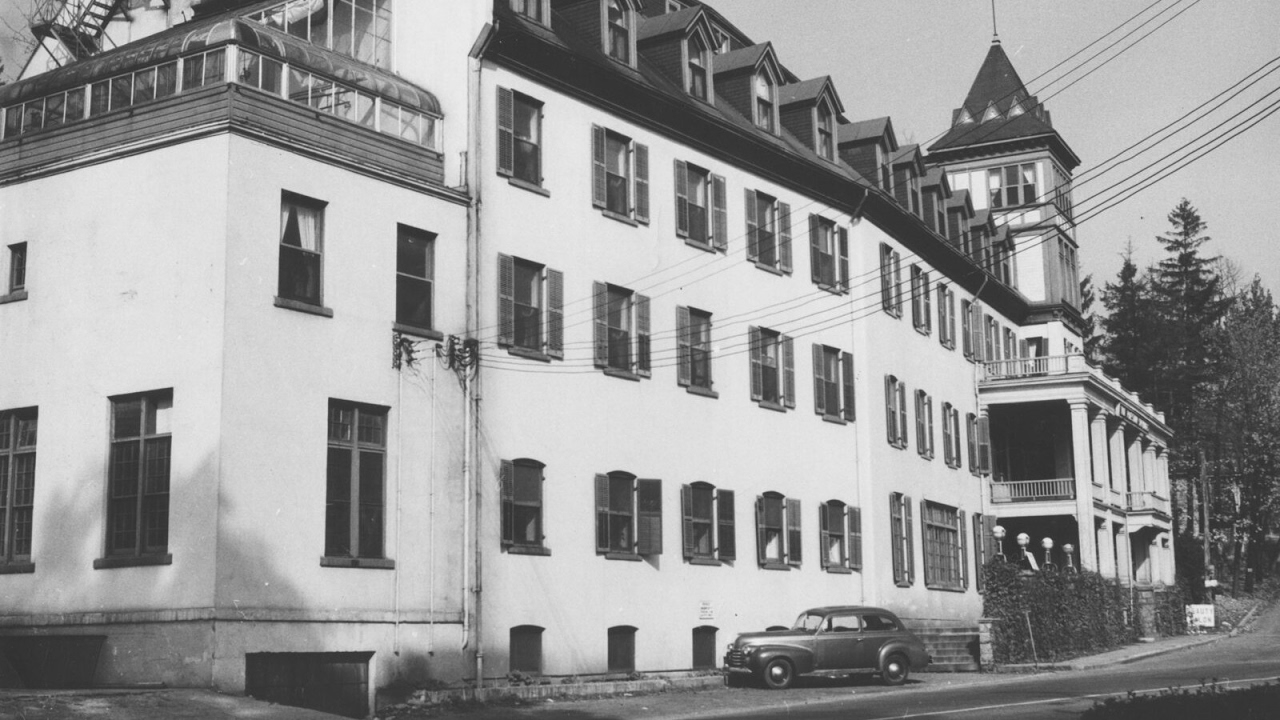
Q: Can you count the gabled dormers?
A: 11